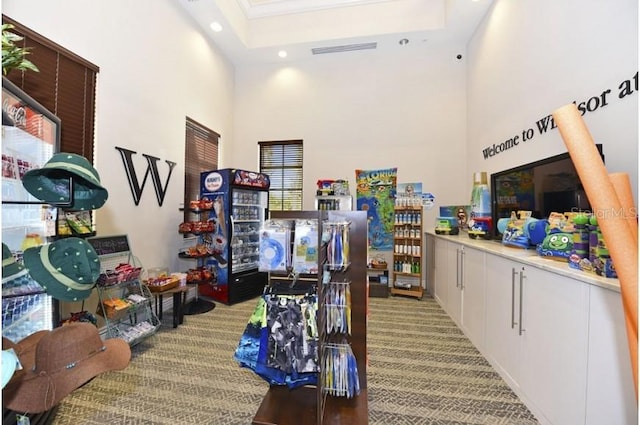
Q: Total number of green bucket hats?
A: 3